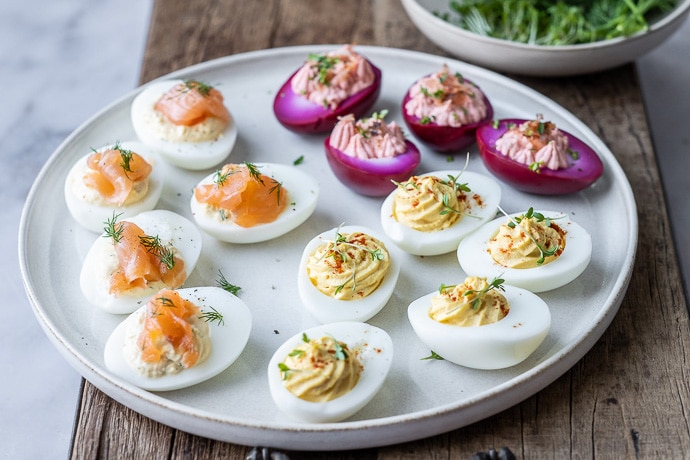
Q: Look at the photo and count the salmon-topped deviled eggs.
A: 5